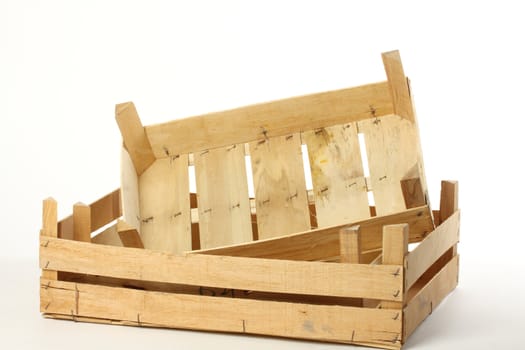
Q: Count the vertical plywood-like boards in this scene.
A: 5